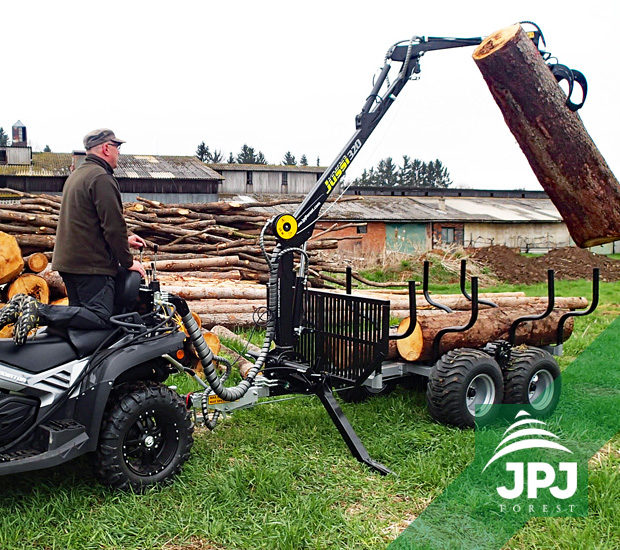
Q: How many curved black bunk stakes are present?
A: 7